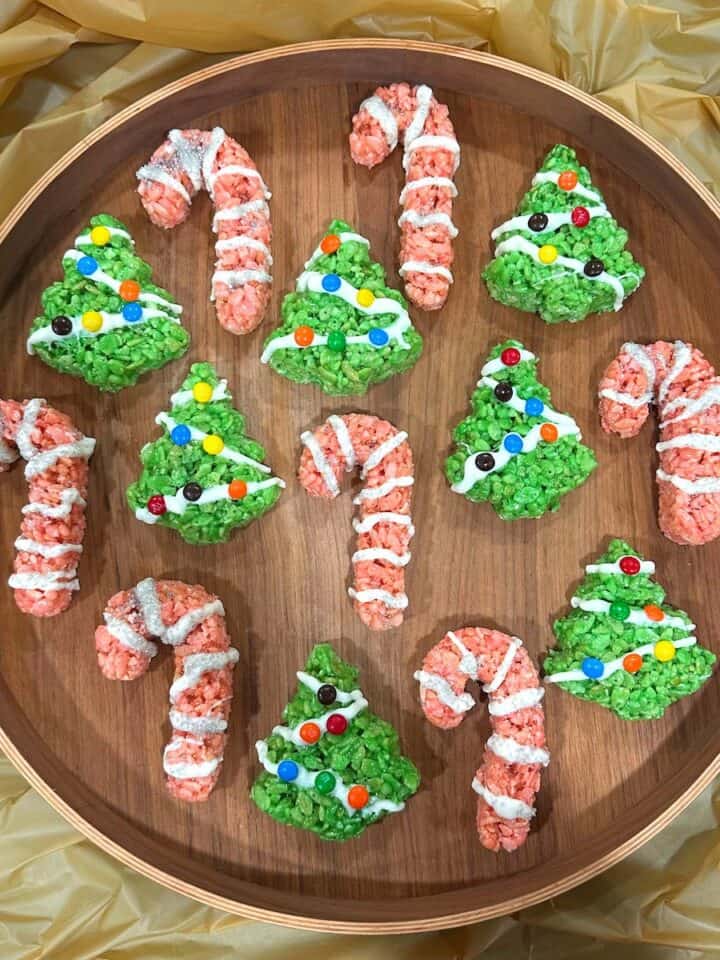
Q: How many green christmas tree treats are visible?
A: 7